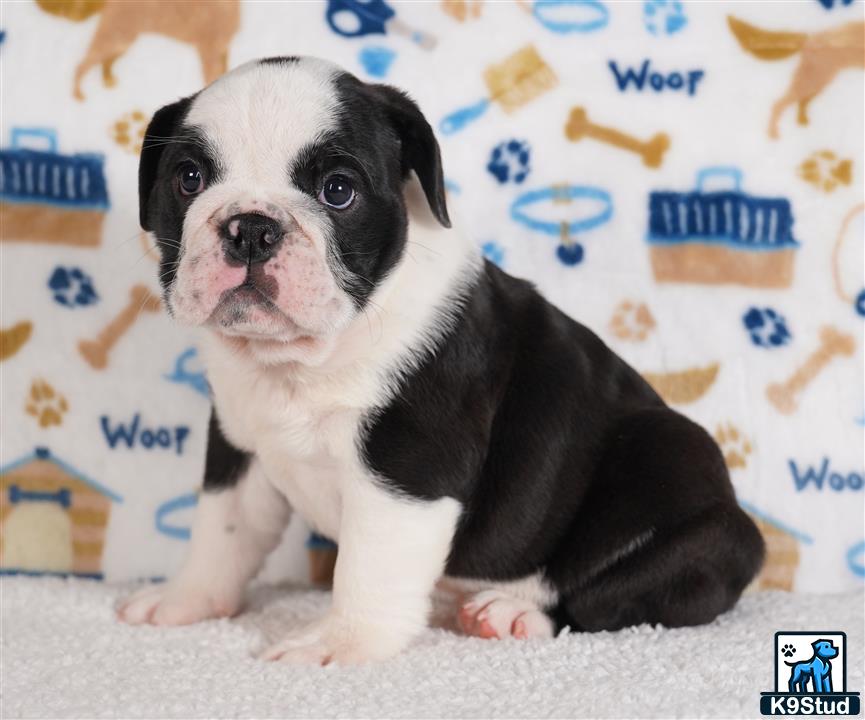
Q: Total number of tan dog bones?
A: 3